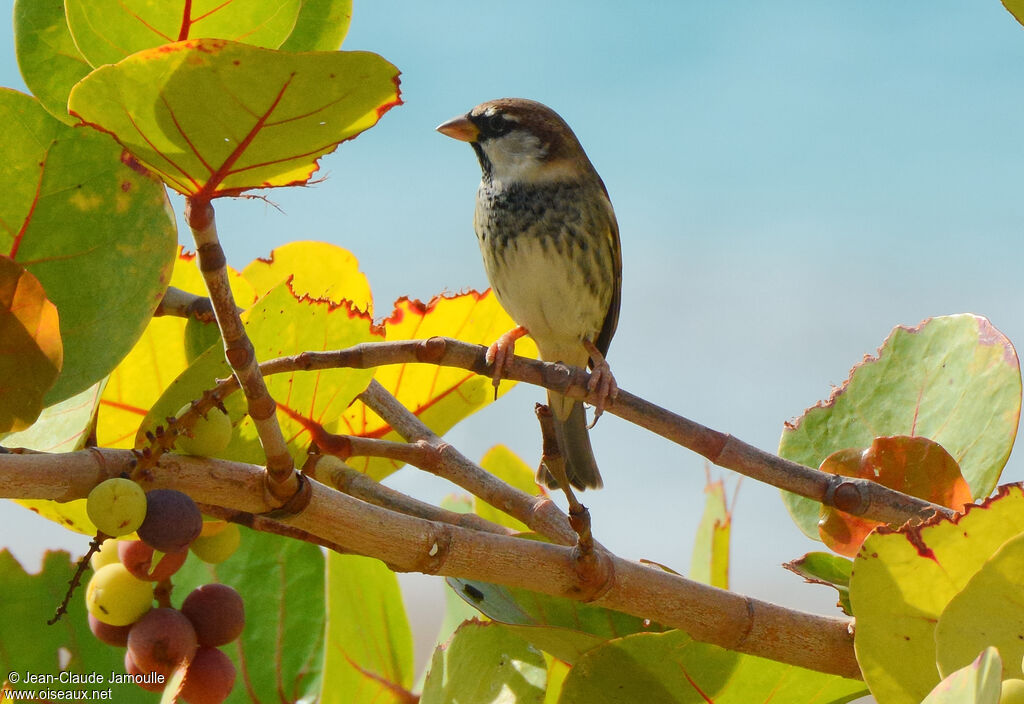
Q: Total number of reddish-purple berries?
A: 7